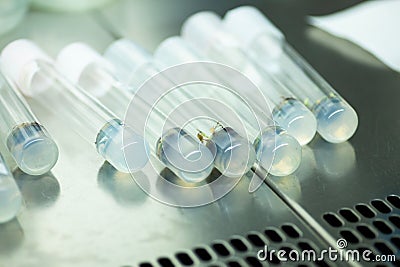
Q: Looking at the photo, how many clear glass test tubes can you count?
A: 8